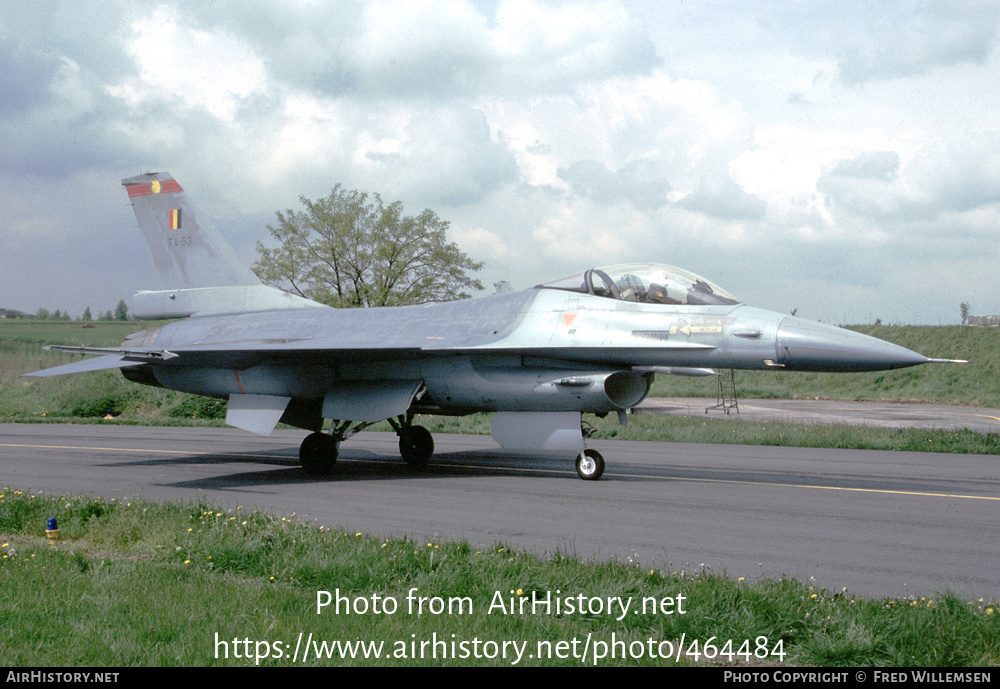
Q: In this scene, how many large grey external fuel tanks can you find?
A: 0